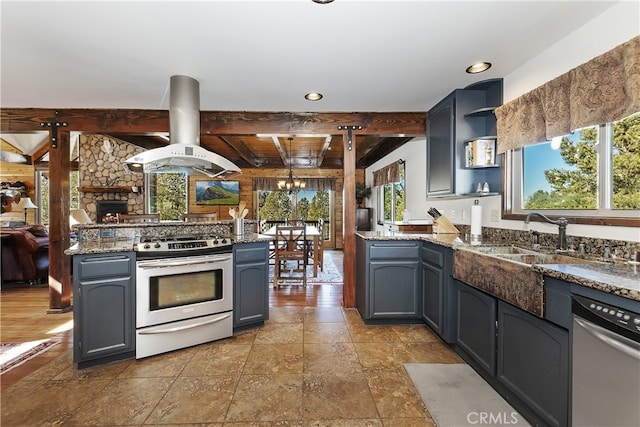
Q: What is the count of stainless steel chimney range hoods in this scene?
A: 1